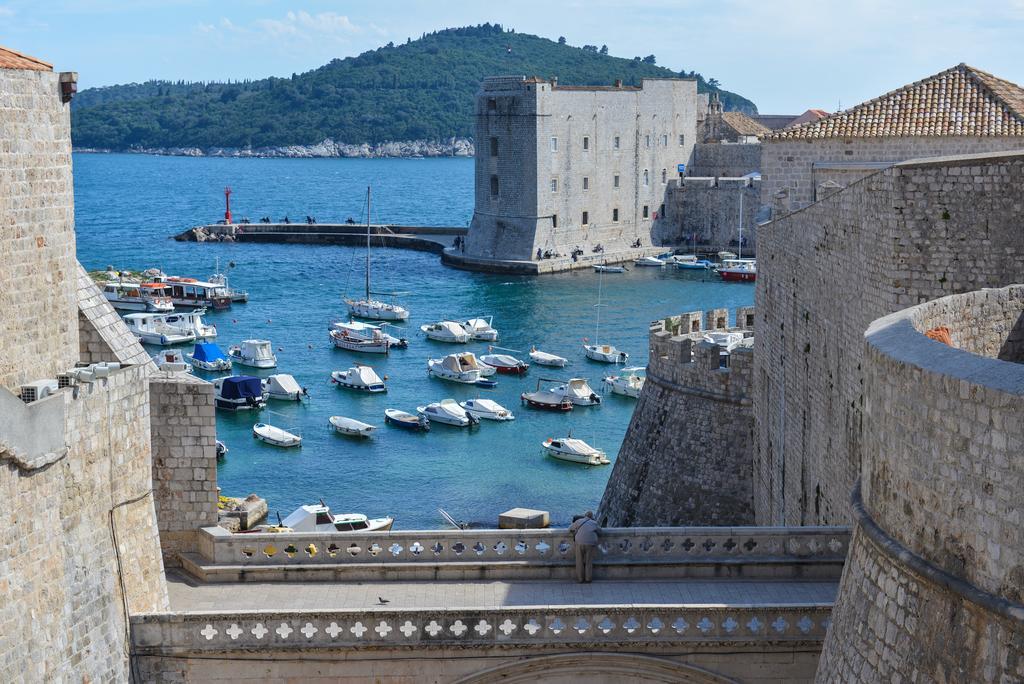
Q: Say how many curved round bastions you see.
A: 2